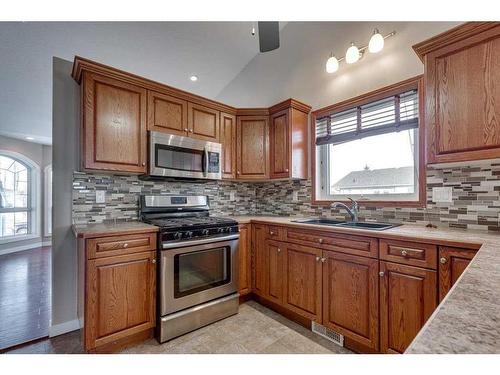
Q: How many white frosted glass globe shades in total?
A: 3